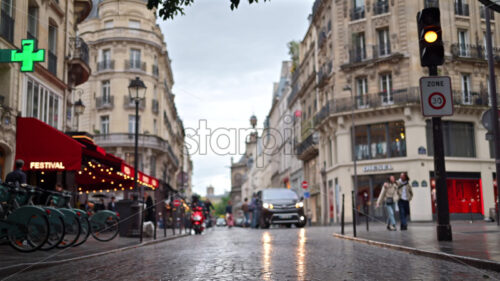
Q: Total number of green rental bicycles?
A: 5